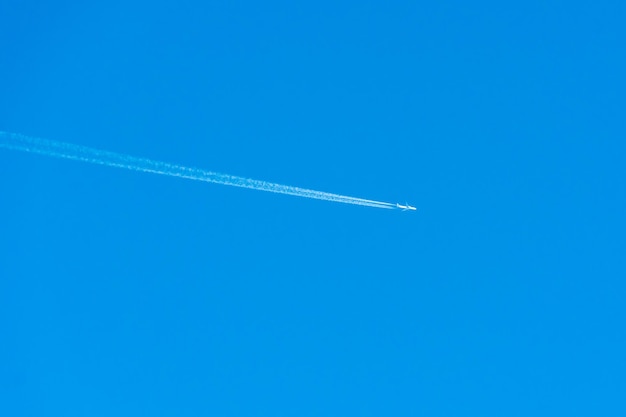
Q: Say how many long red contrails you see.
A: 0